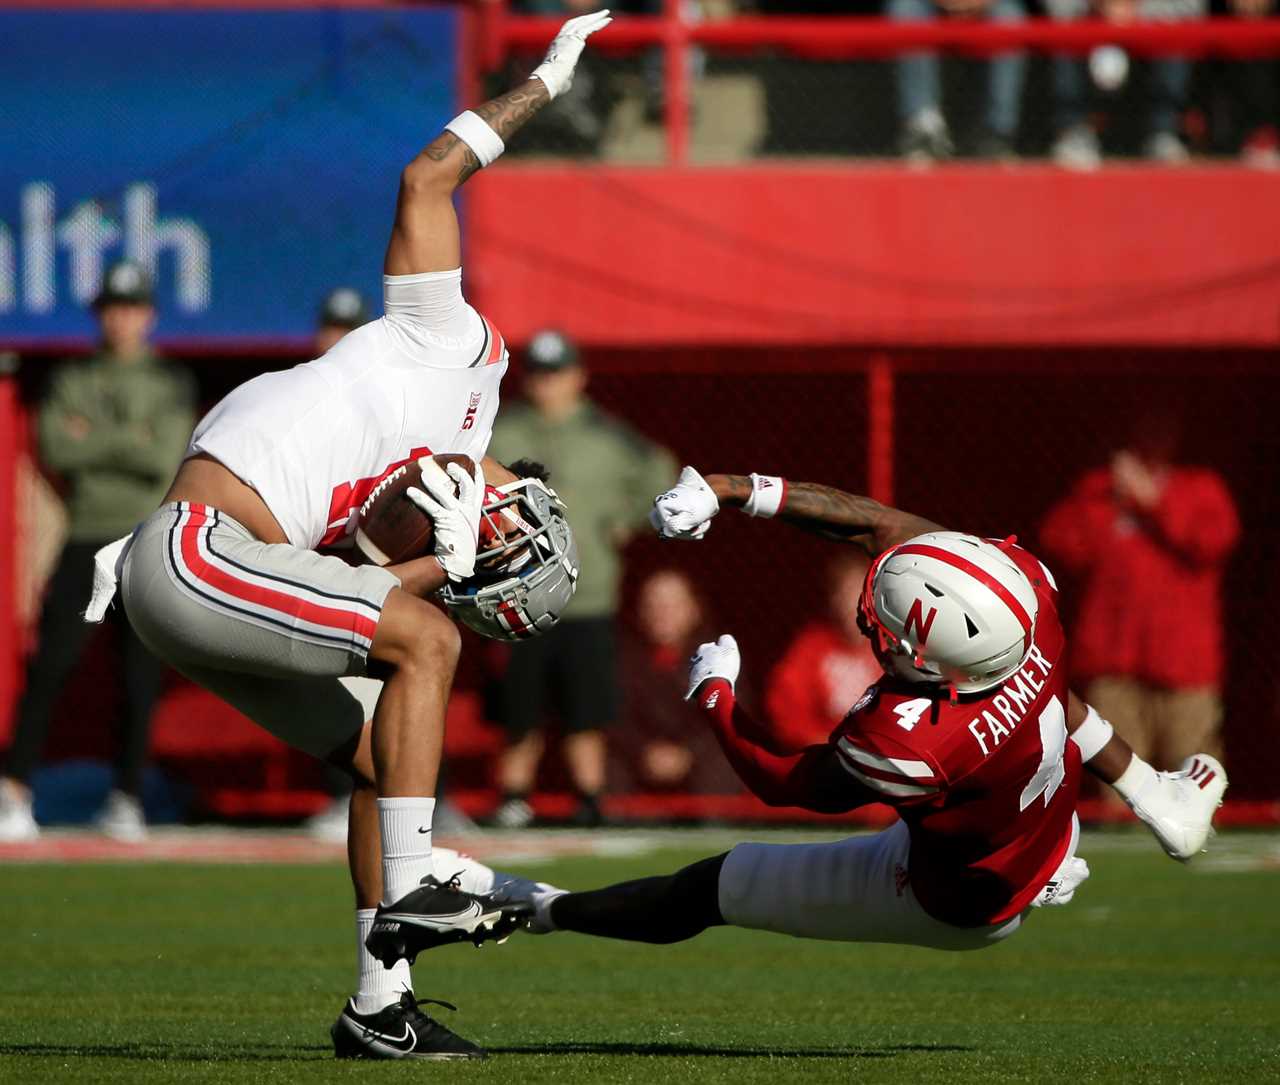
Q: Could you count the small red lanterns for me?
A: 0